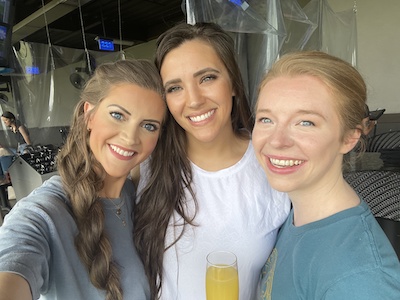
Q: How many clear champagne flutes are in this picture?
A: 1